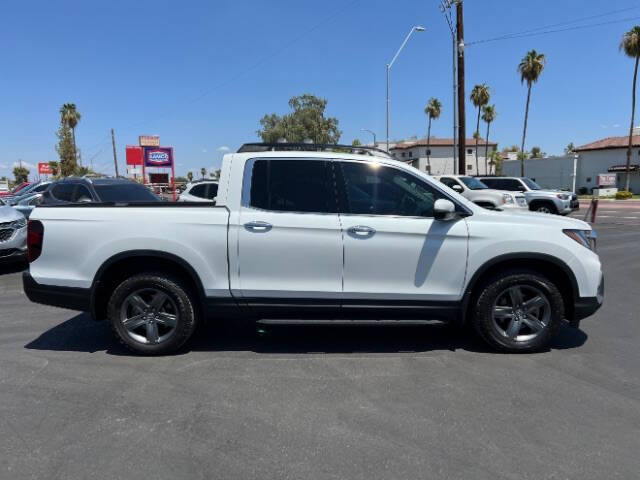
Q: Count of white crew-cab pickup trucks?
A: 1